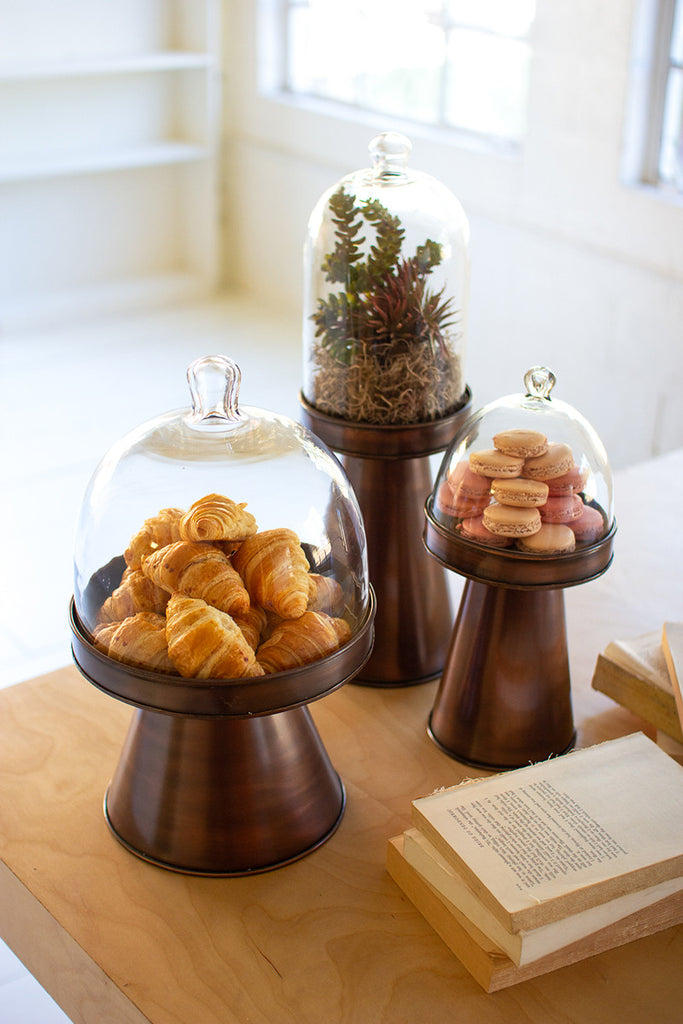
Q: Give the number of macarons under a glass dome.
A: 12